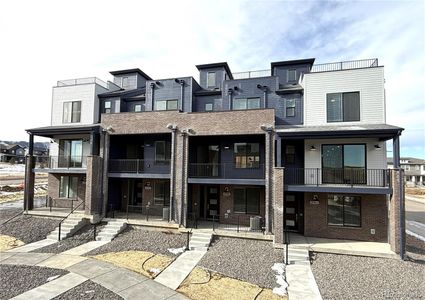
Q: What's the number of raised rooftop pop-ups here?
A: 3